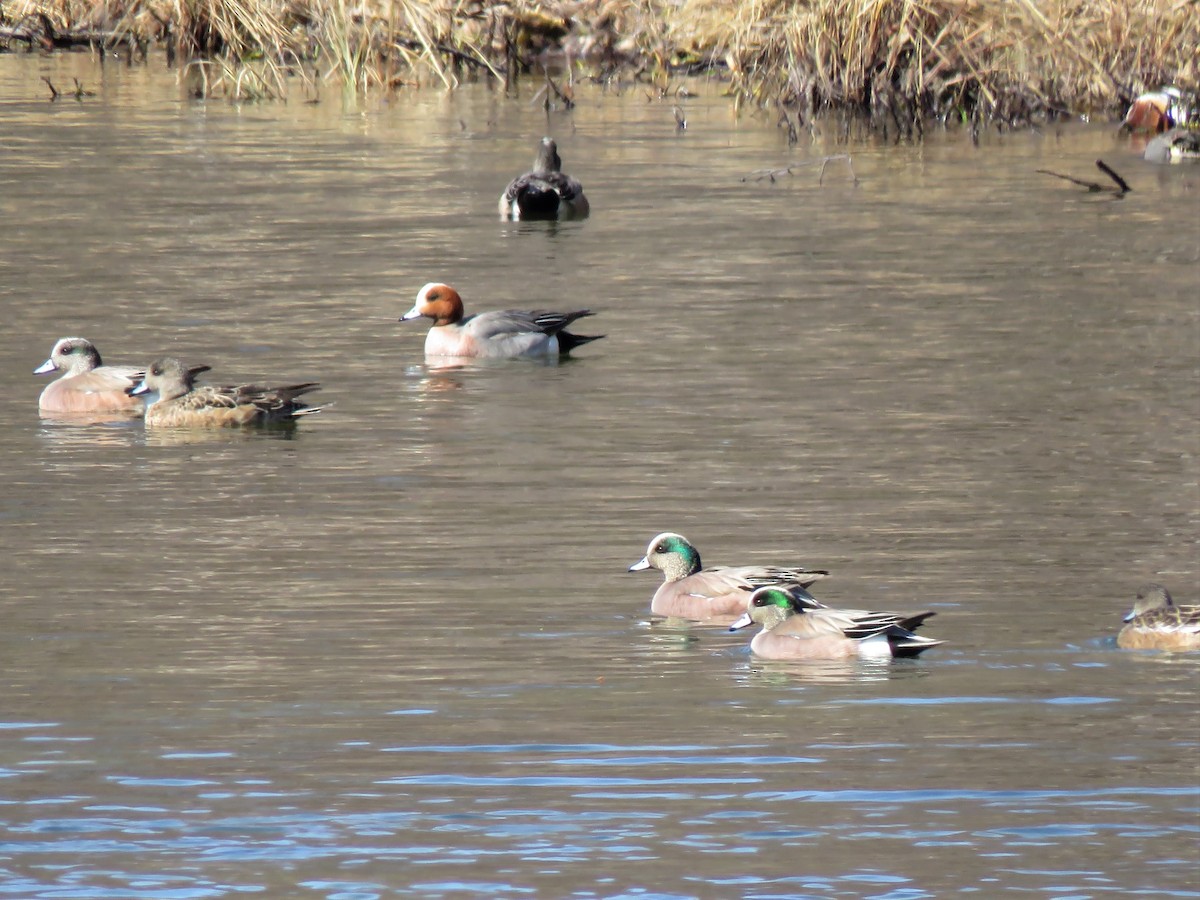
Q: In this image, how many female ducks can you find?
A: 2